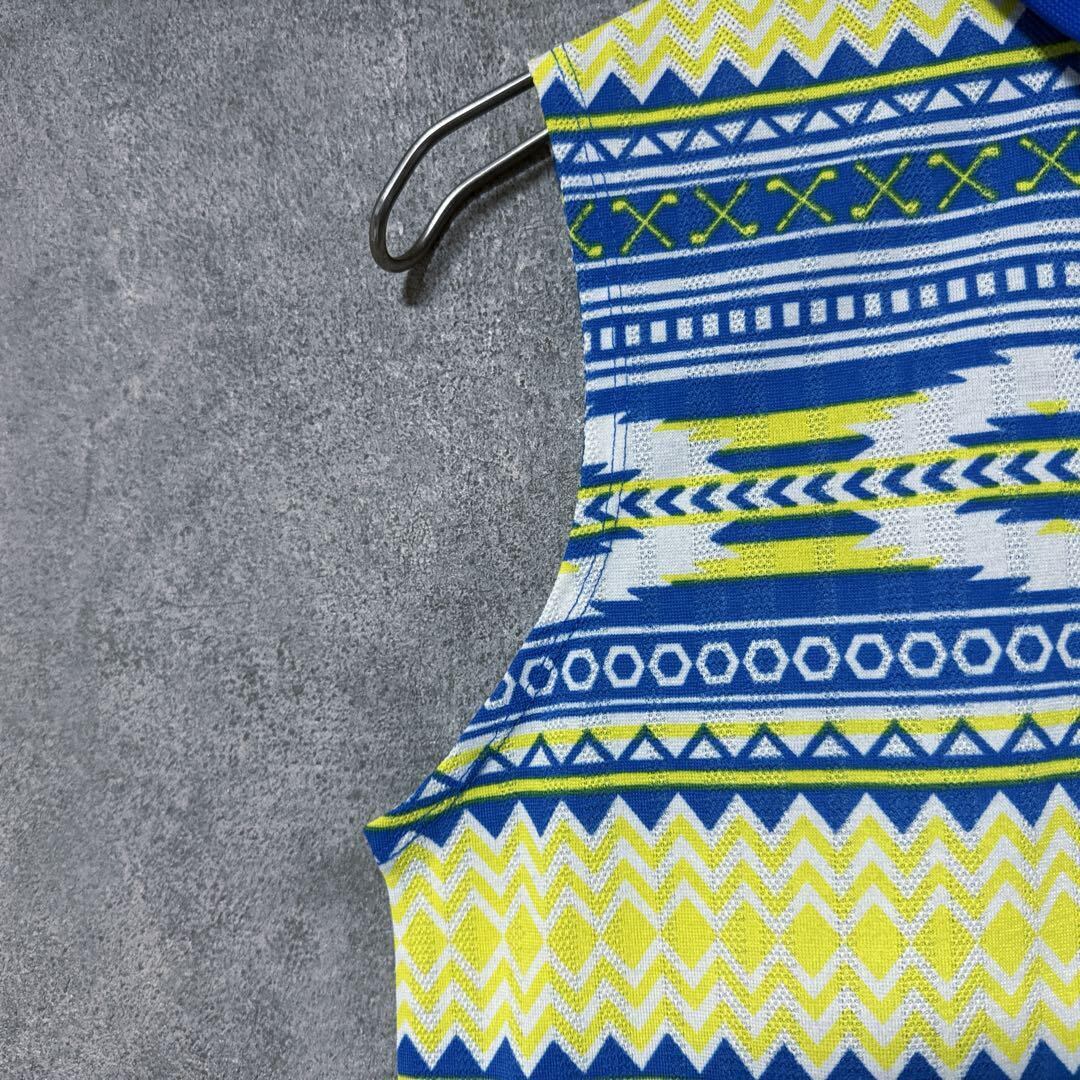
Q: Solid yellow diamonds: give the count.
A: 12